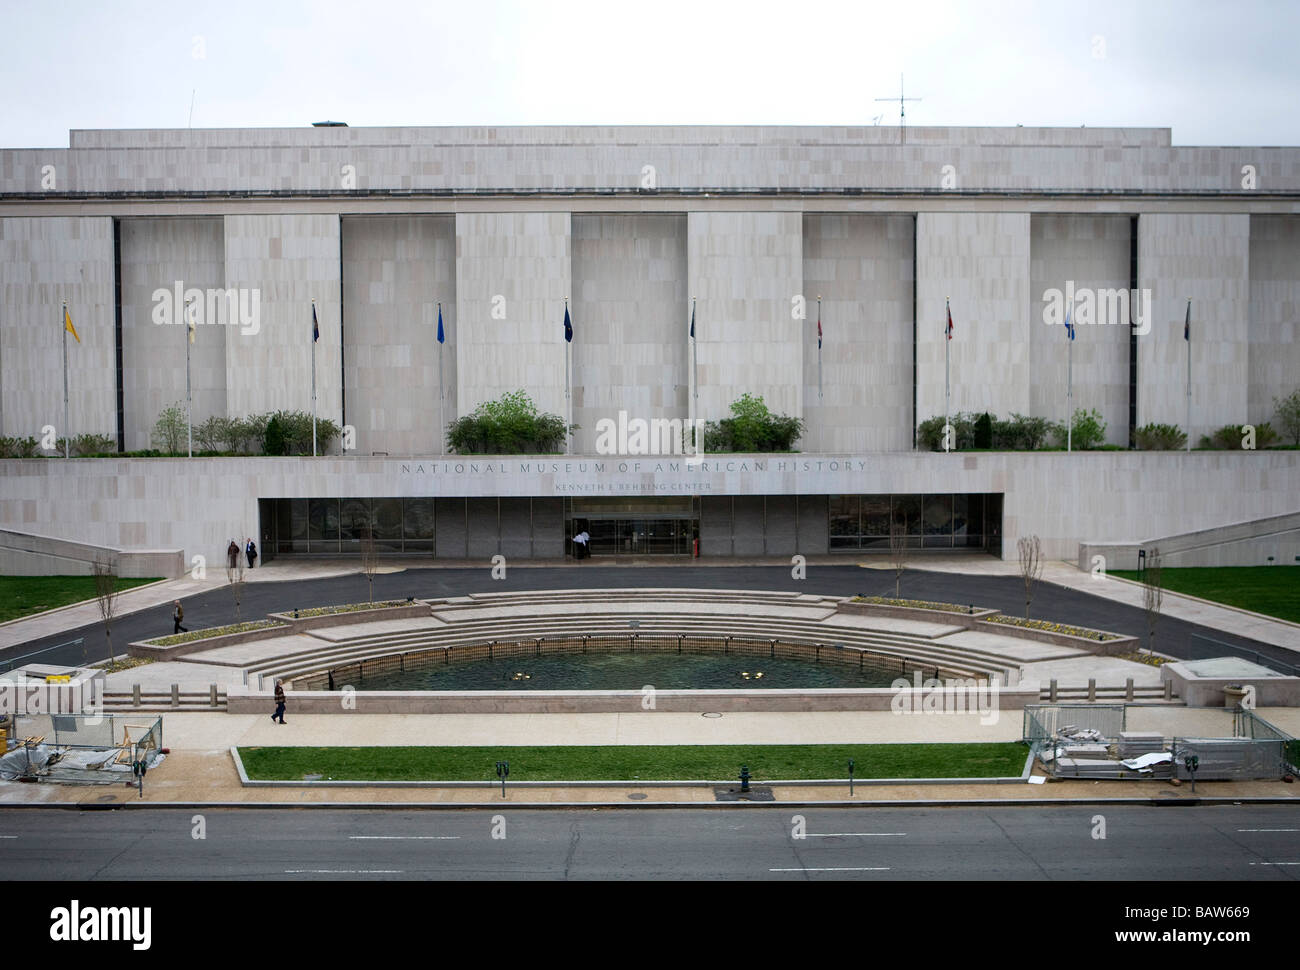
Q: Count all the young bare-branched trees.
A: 6